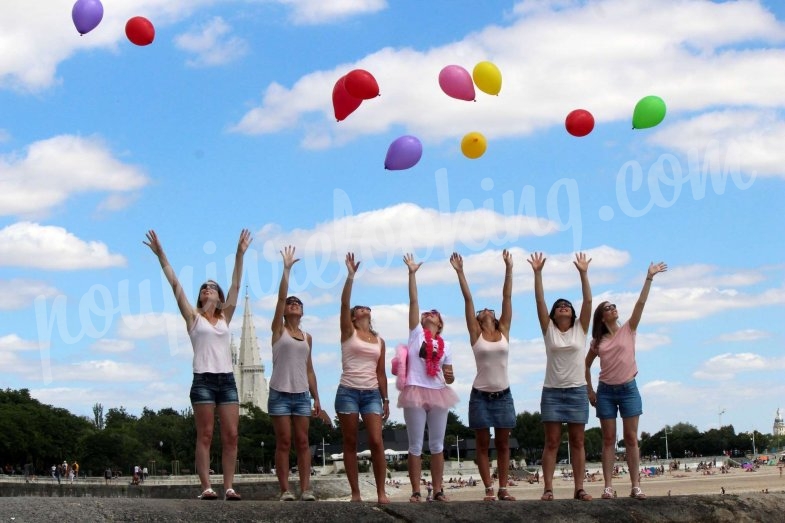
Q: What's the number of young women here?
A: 7